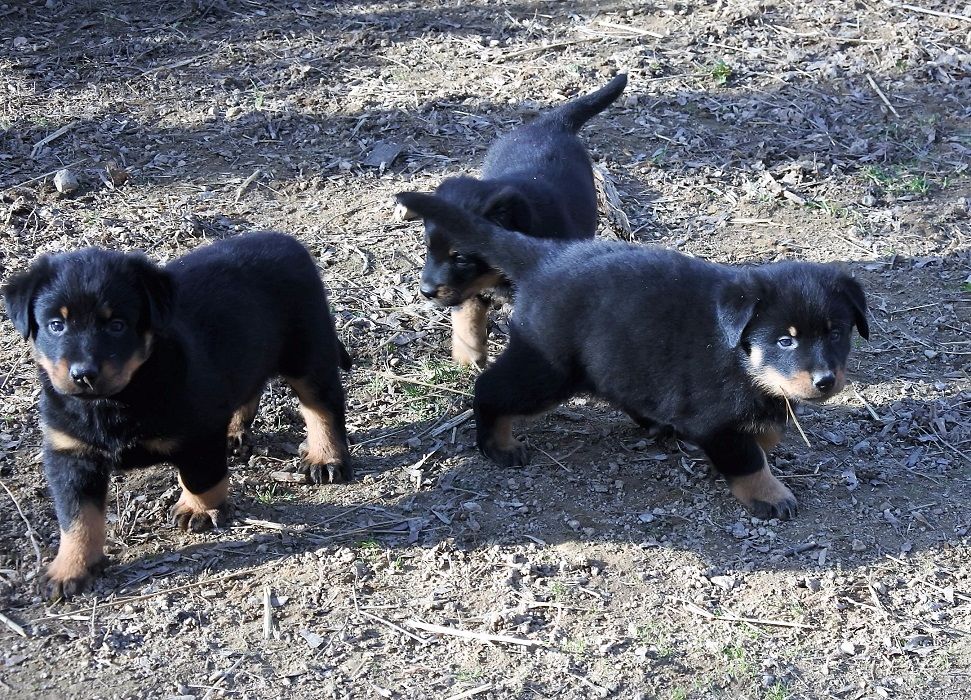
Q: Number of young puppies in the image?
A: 3